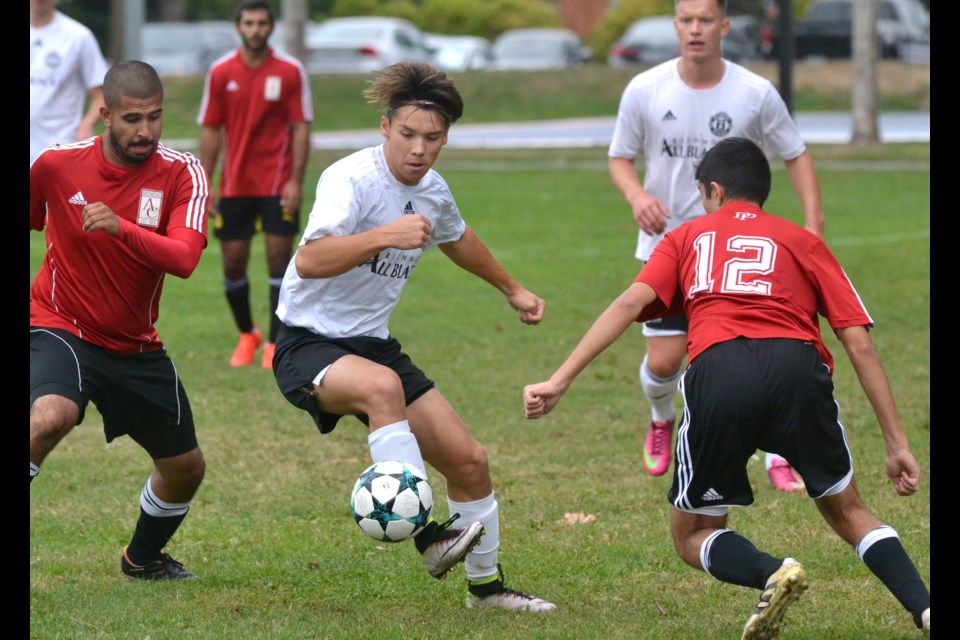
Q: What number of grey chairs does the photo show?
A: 0